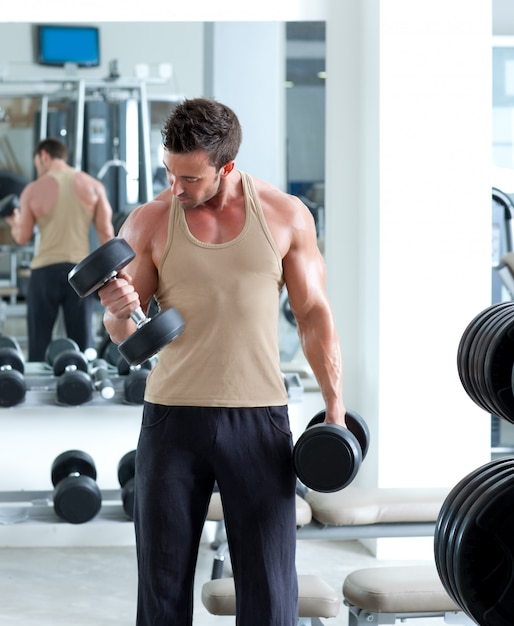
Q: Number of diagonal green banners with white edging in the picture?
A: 0